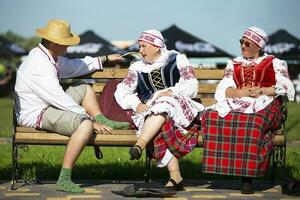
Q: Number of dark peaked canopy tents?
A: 4